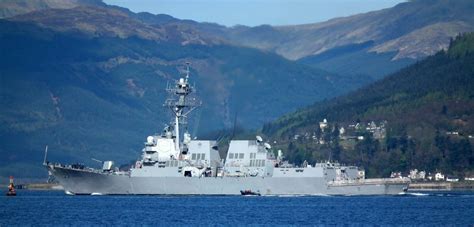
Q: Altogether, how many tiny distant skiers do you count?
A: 0